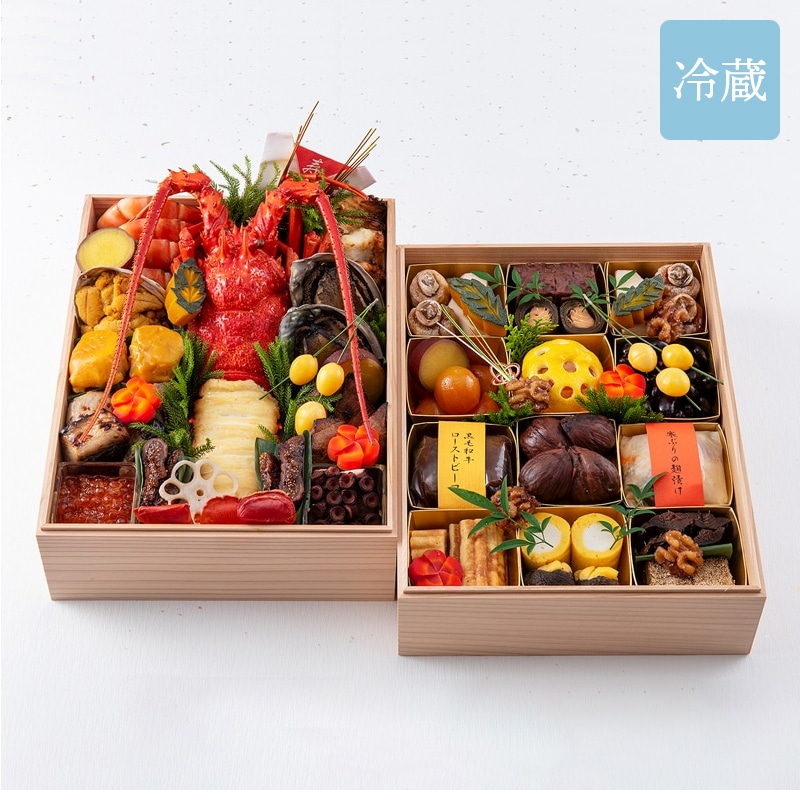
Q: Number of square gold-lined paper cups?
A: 12